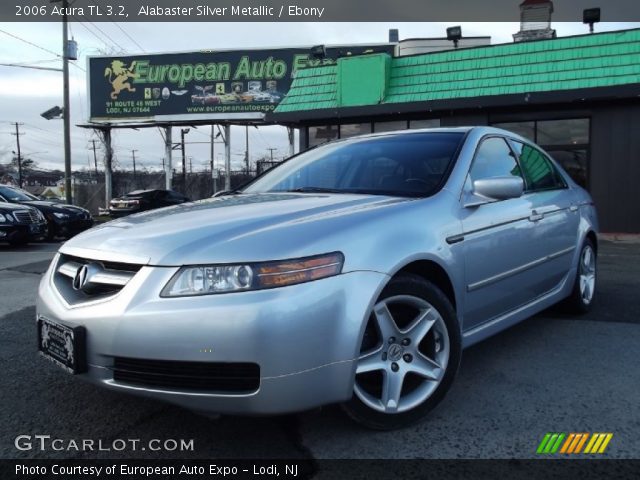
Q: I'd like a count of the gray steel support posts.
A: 4